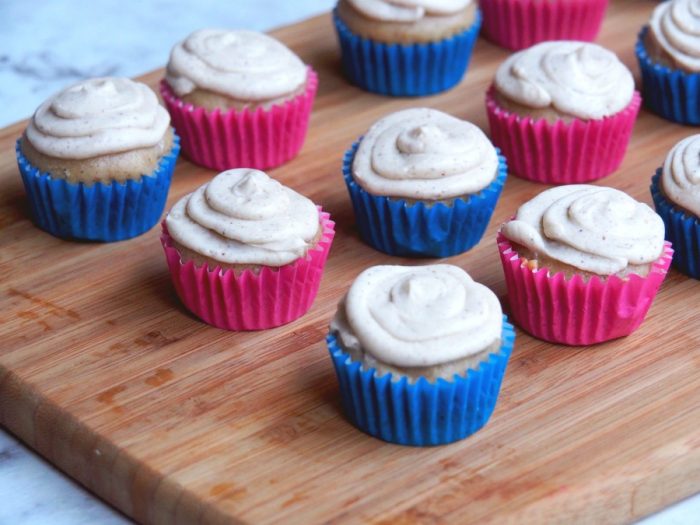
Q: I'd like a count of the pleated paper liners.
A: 11